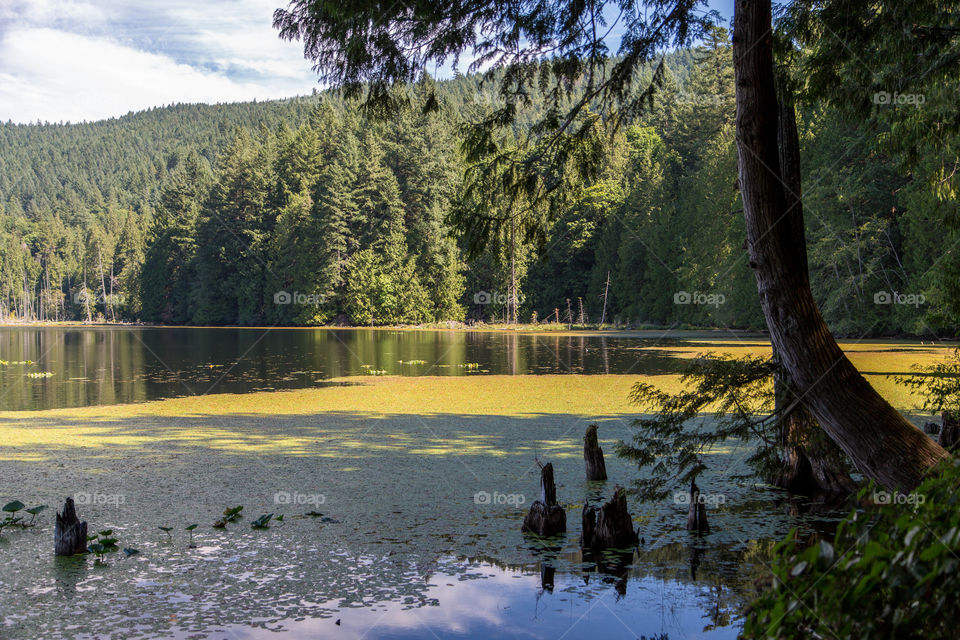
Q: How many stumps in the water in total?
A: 5